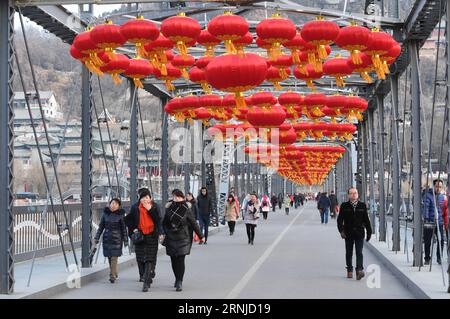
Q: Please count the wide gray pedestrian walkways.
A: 1